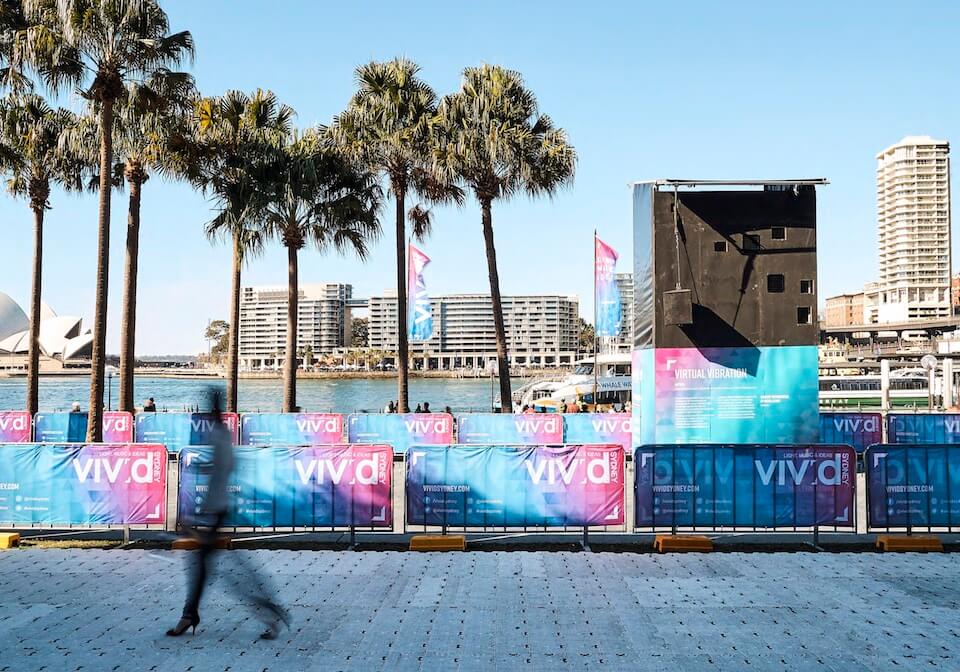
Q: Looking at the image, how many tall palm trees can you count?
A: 7